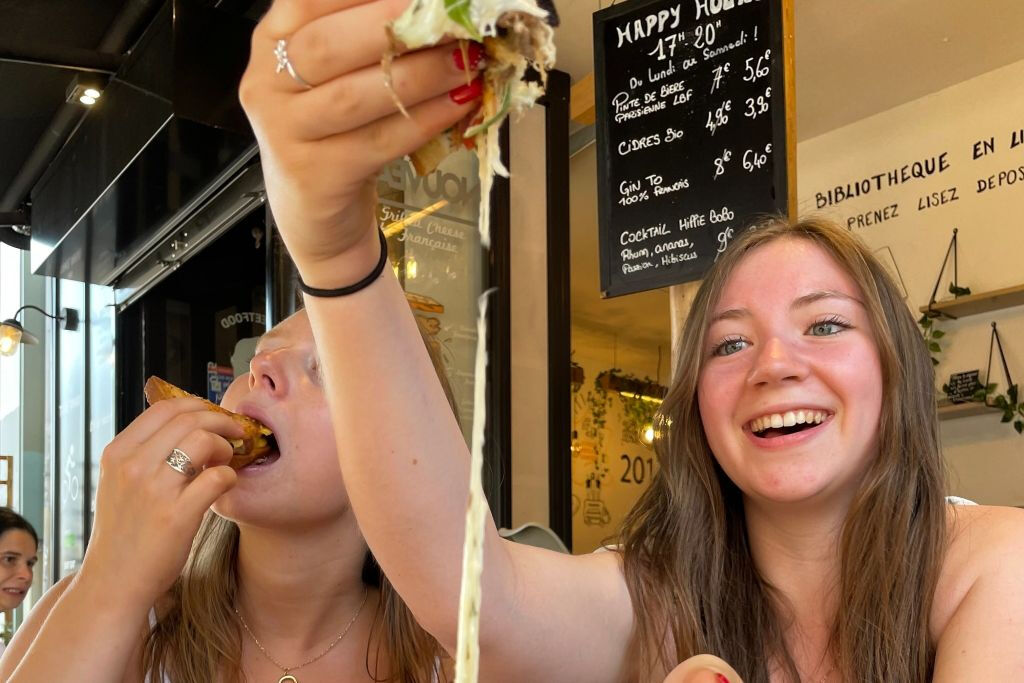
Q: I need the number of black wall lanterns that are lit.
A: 1